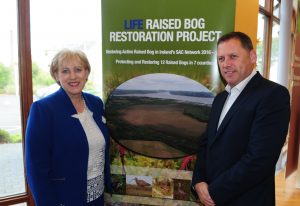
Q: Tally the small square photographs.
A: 4